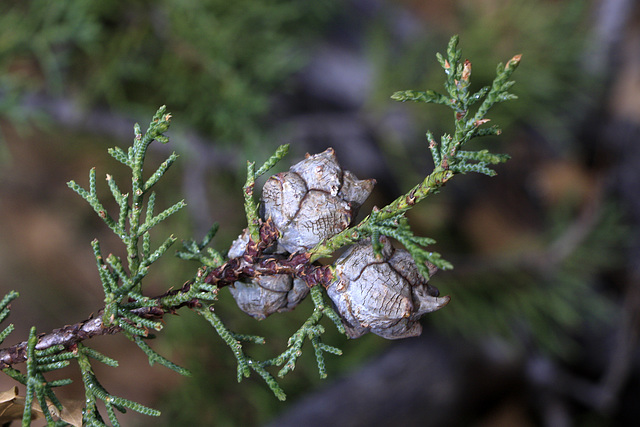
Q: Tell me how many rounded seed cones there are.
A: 3